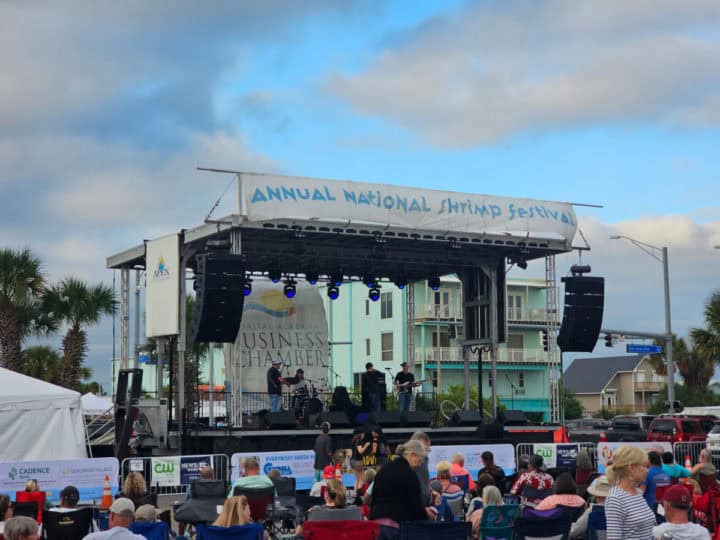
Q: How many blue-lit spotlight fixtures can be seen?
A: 10